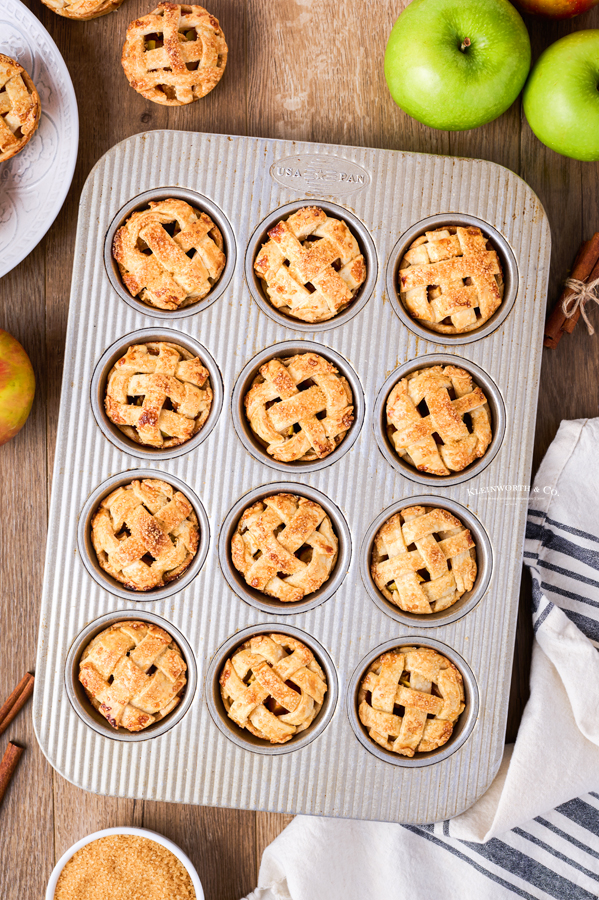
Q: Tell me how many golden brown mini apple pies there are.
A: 15